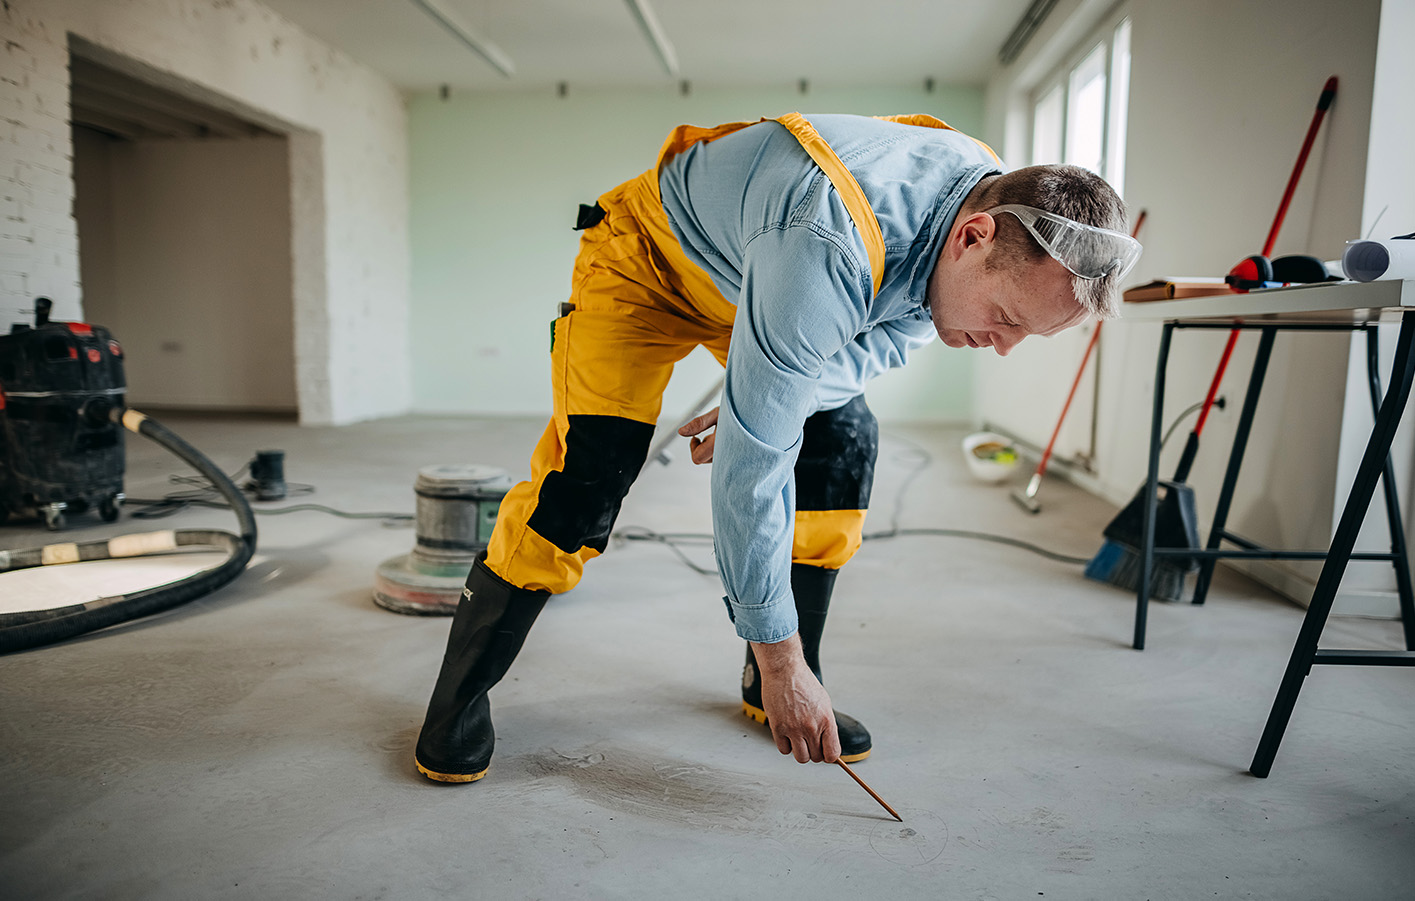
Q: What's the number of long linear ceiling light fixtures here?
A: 2